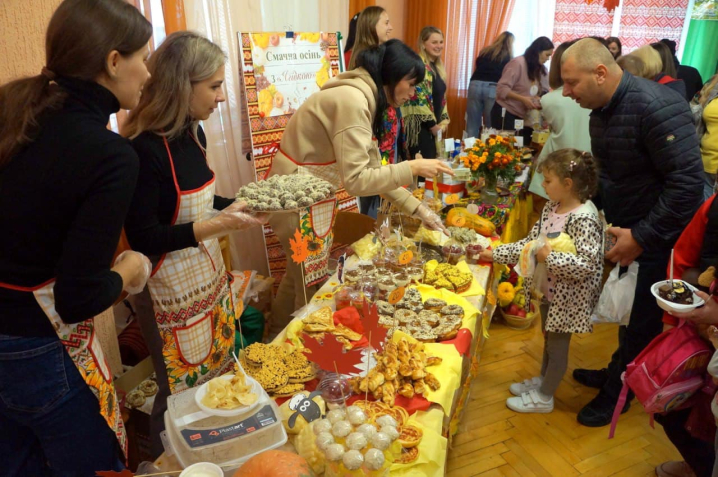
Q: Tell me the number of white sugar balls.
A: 13